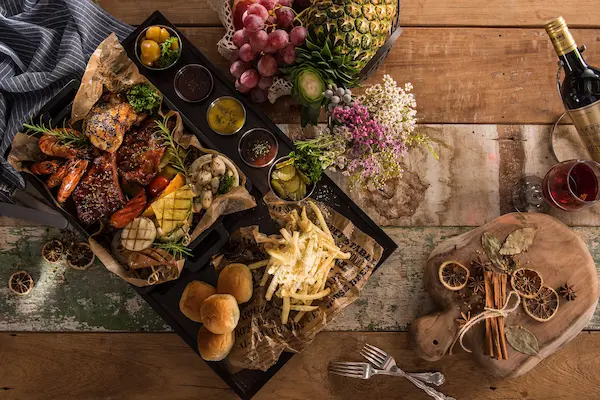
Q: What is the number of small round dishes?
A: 5